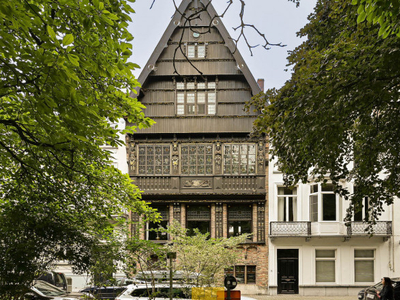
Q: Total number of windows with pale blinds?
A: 2